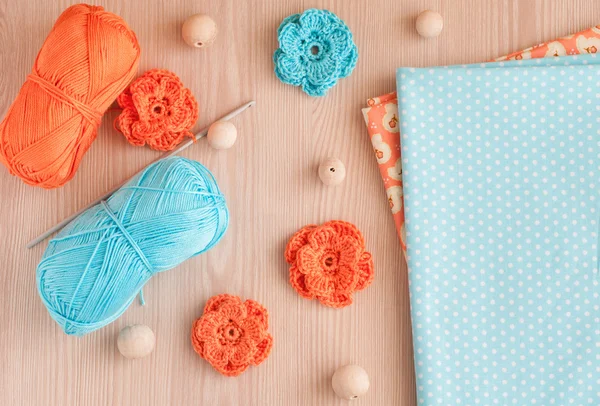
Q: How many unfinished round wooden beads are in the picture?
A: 6